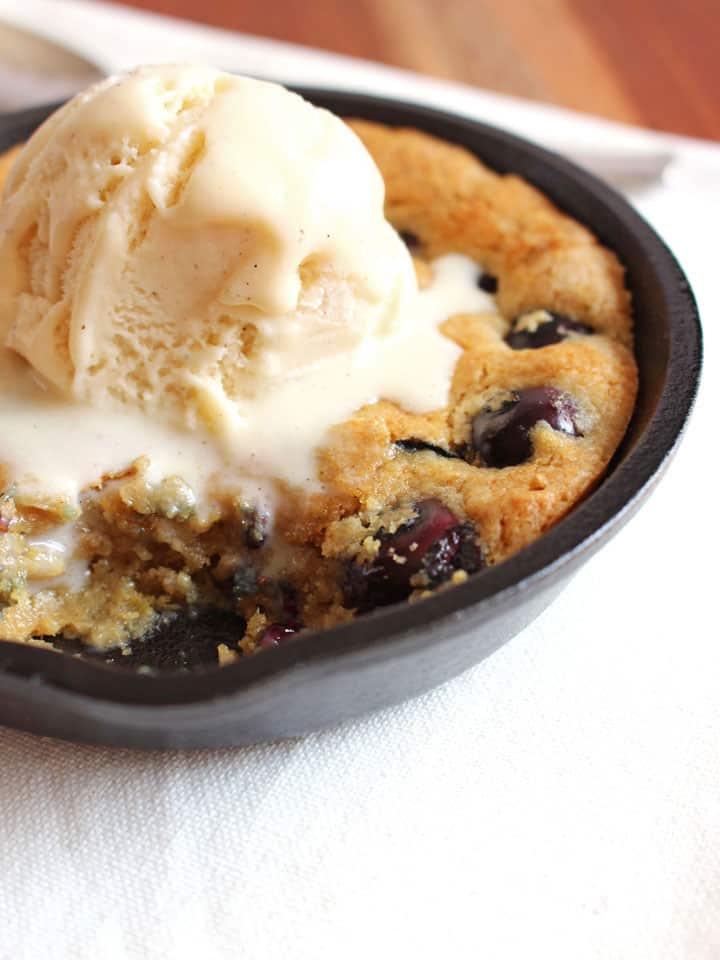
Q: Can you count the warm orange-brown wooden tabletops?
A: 1